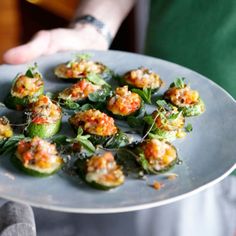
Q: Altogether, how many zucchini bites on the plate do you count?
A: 13